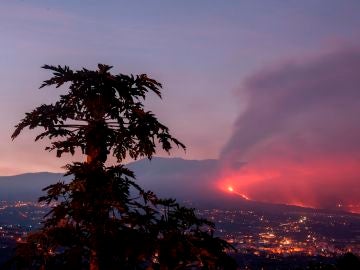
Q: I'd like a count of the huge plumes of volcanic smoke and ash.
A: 1